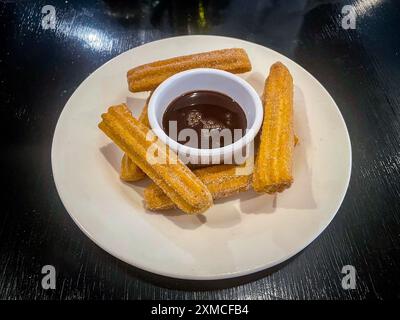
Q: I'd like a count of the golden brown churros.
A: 5